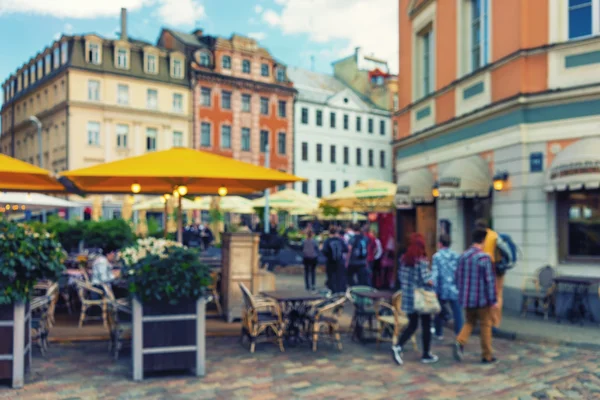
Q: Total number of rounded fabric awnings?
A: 3